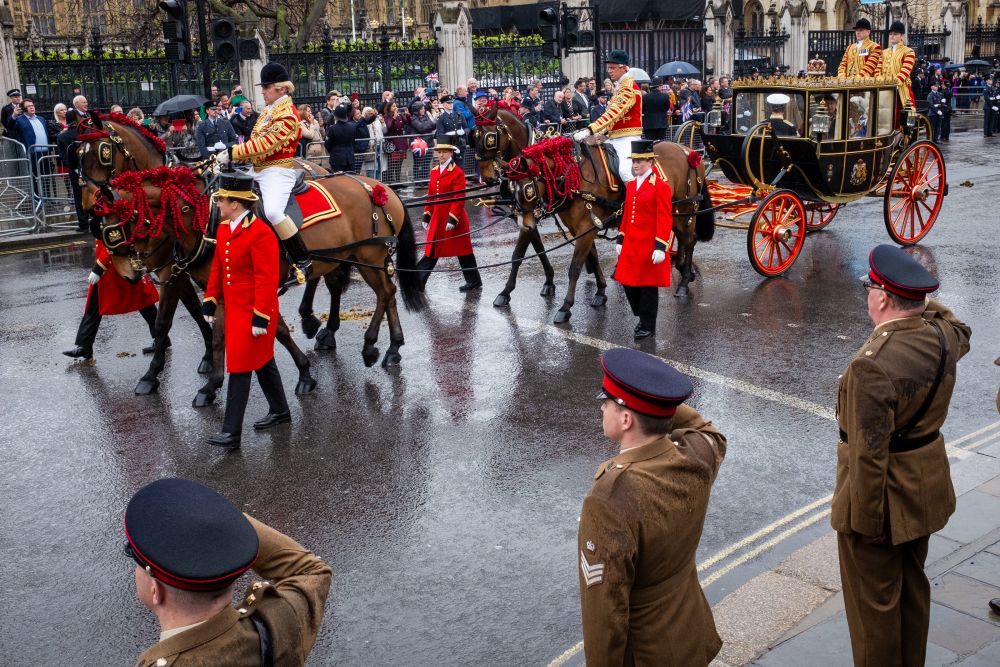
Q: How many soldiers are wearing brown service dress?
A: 3